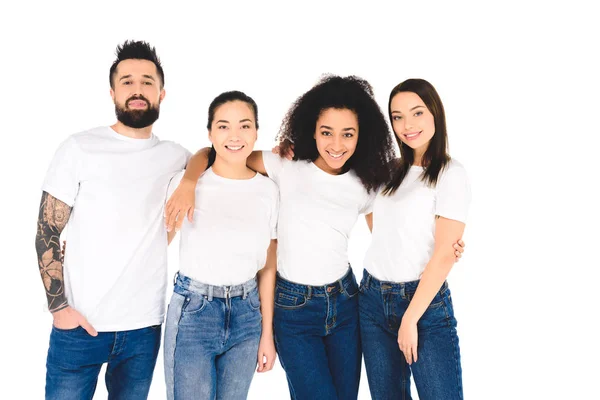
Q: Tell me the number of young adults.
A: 4